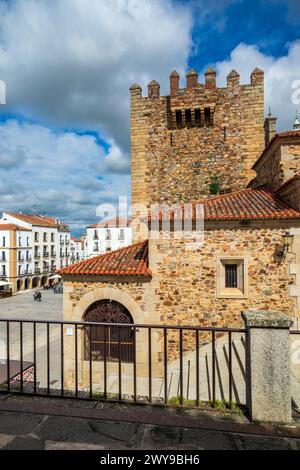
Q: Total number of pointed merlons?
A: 7